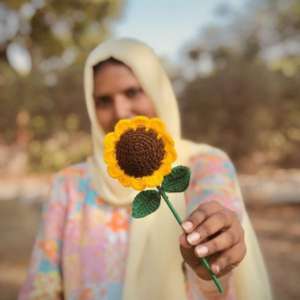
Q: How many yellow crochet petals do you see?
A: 12